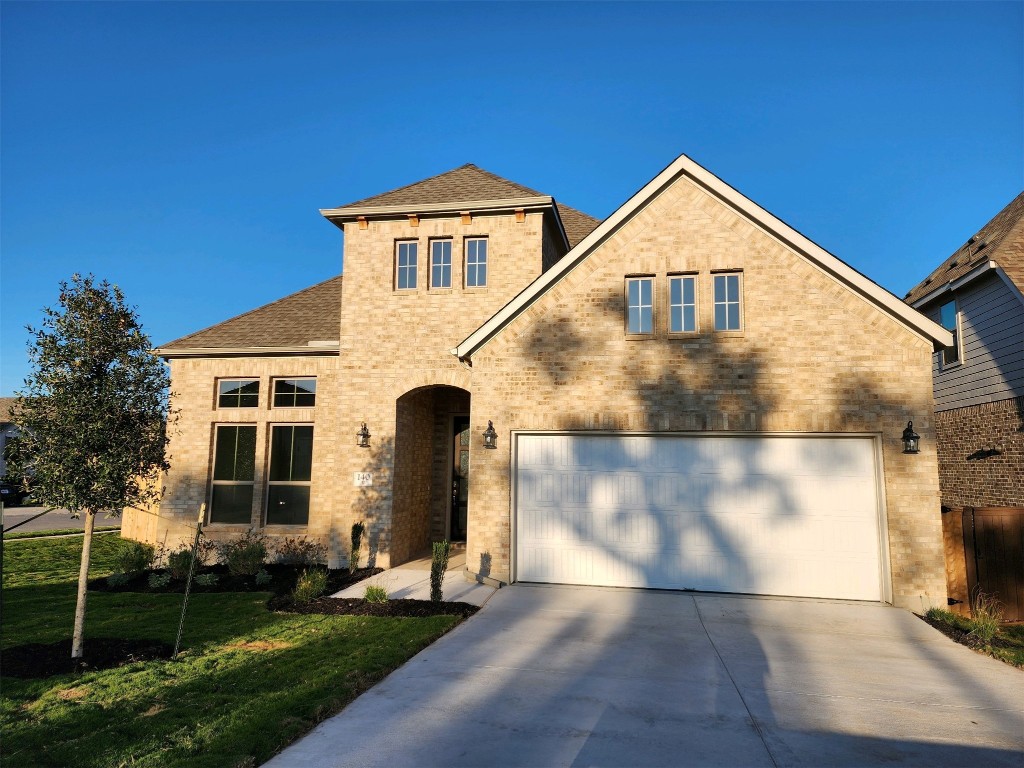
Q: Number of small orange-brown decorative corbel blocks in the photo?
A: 4